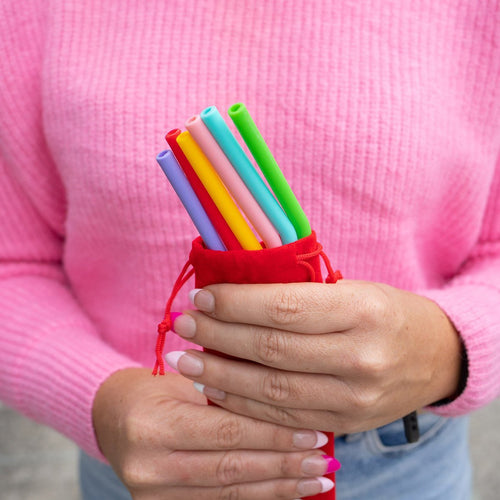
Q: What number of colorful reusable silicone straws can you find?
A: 6